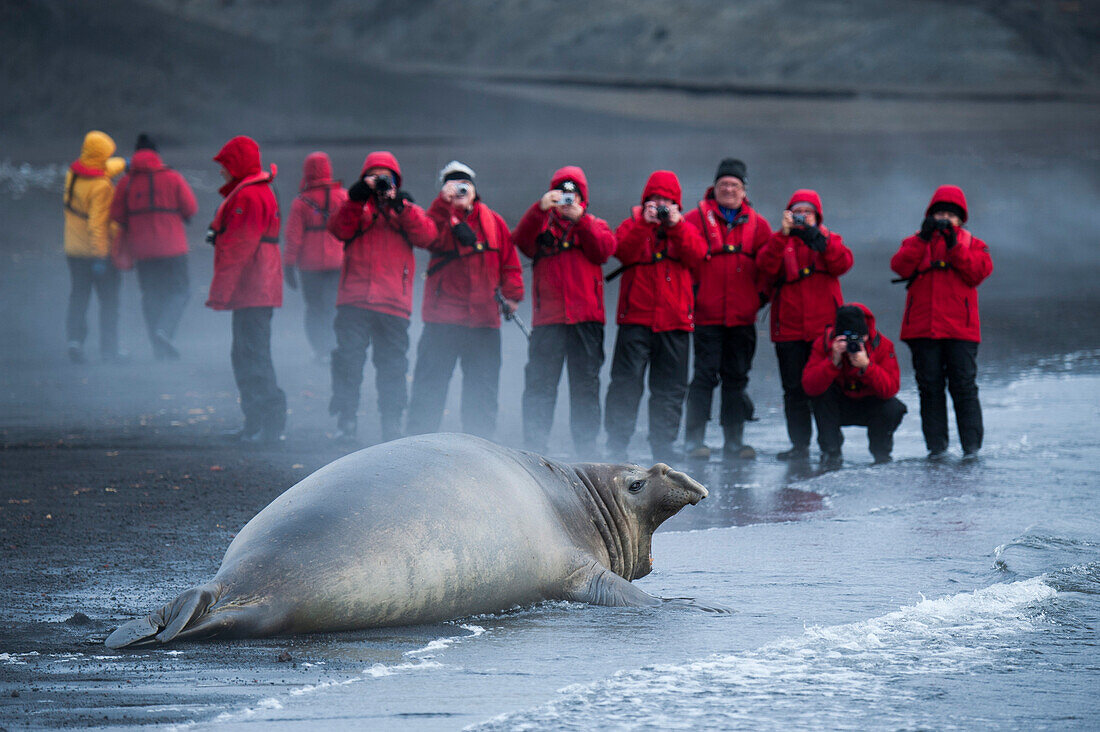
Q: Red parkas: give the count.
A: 11